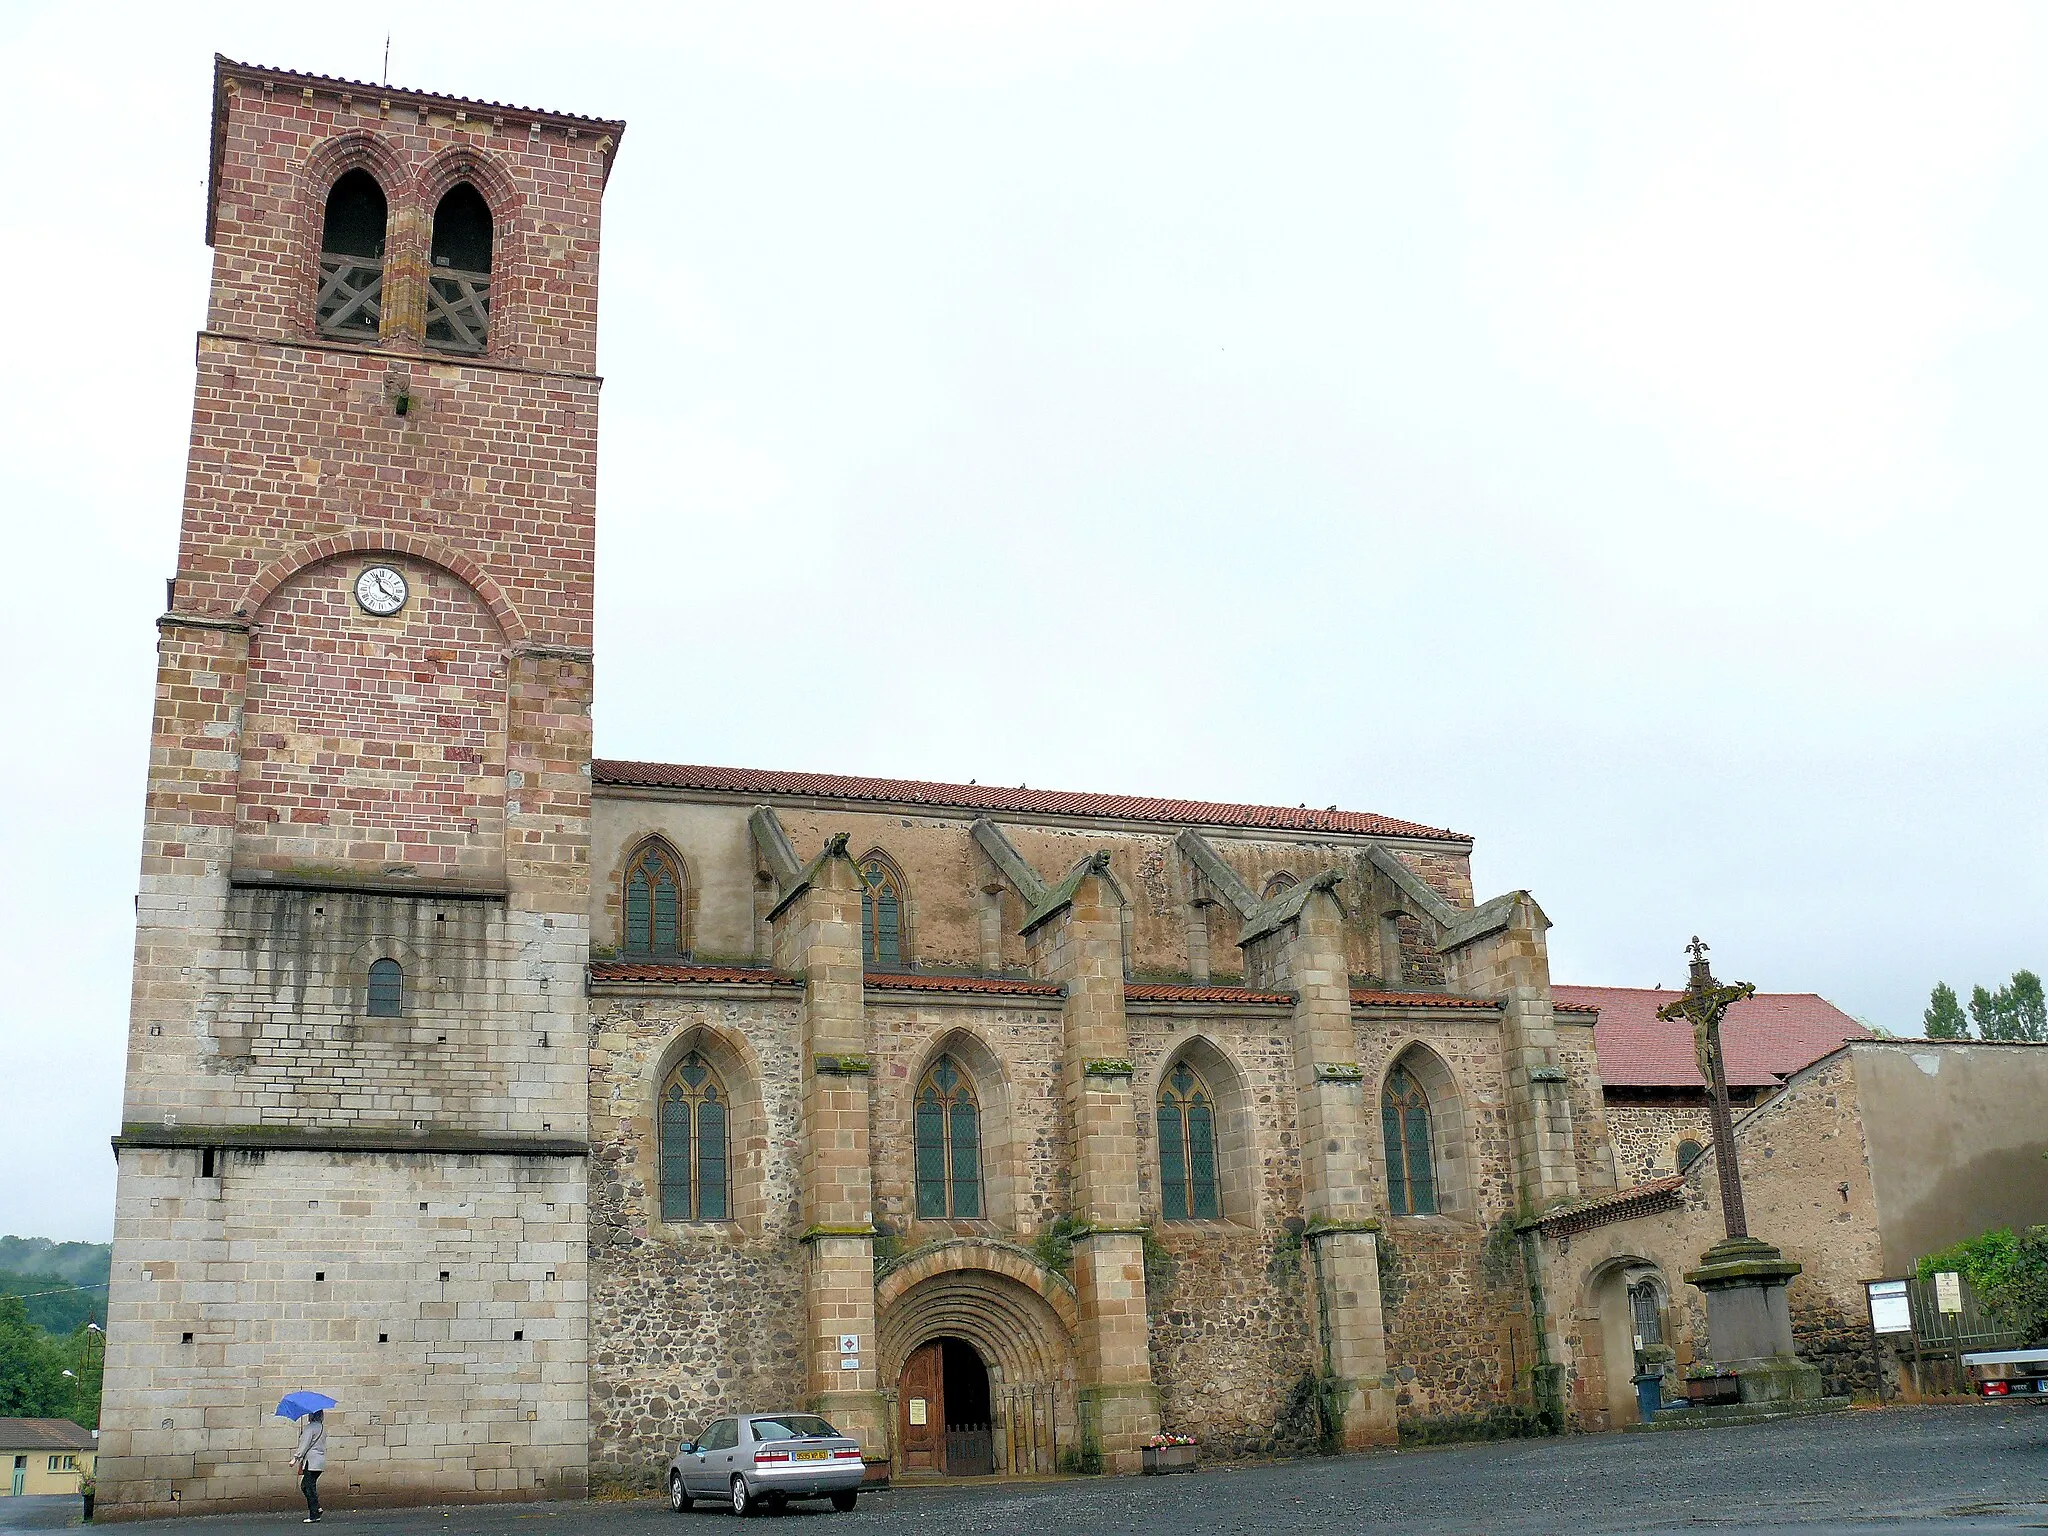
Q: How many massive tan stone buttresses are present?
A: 4